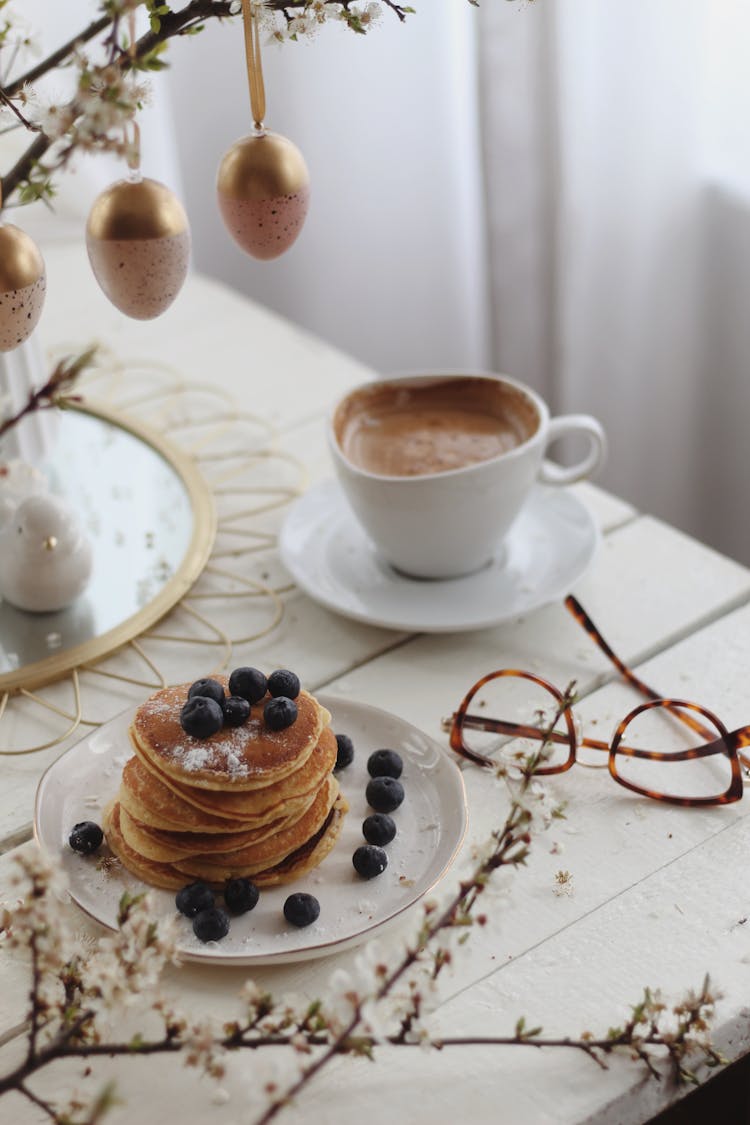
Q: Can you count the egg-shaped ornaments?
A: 3